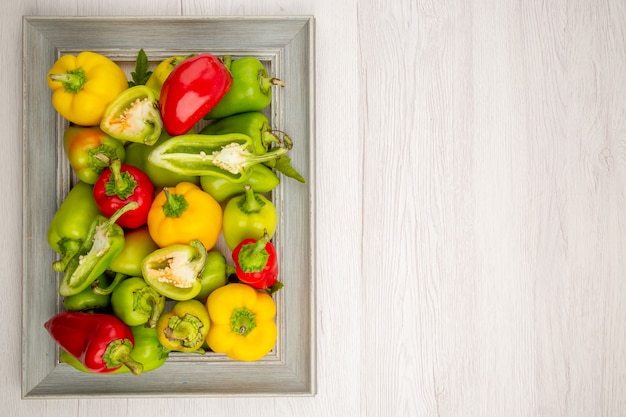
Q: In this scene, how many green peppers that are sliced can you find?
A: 4